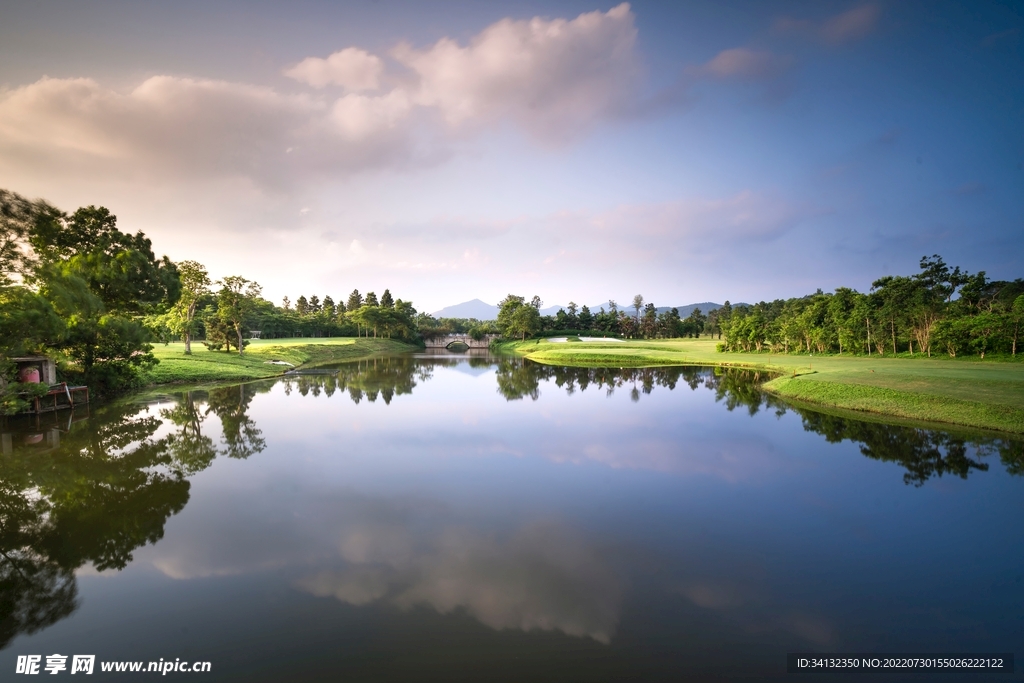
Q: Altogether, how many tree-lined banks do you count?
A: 2